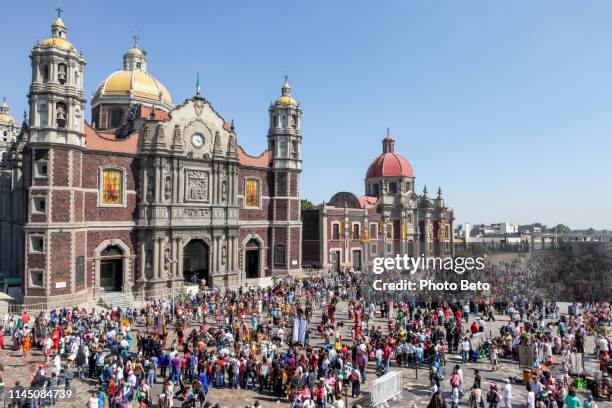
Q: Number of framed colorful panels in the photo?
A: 2